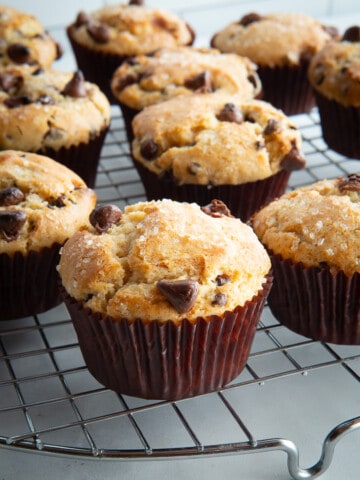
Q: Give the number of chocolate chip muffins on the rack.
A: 10